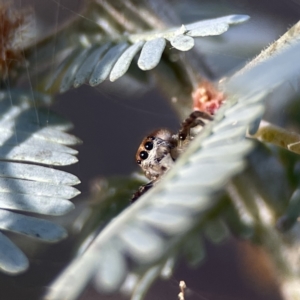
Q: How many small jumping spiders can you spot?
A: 1